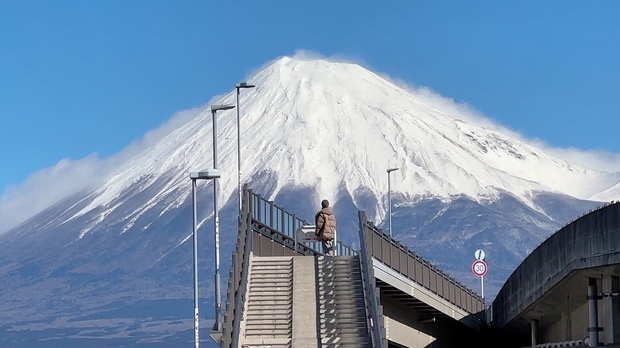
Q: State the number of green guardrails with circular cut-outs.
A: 0